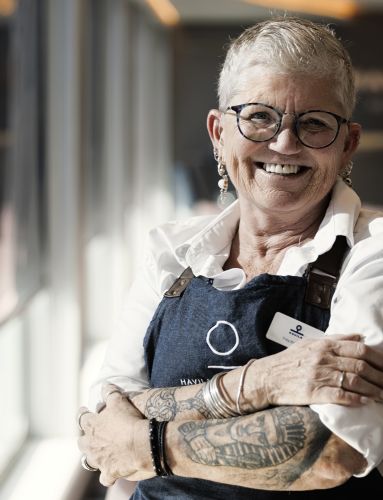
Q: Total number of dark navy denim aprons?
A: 1